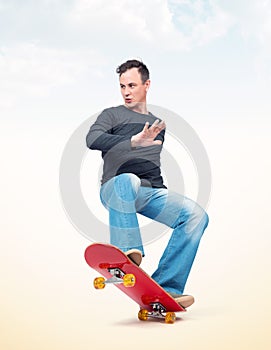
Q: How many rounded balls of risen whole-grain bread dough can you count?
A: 0